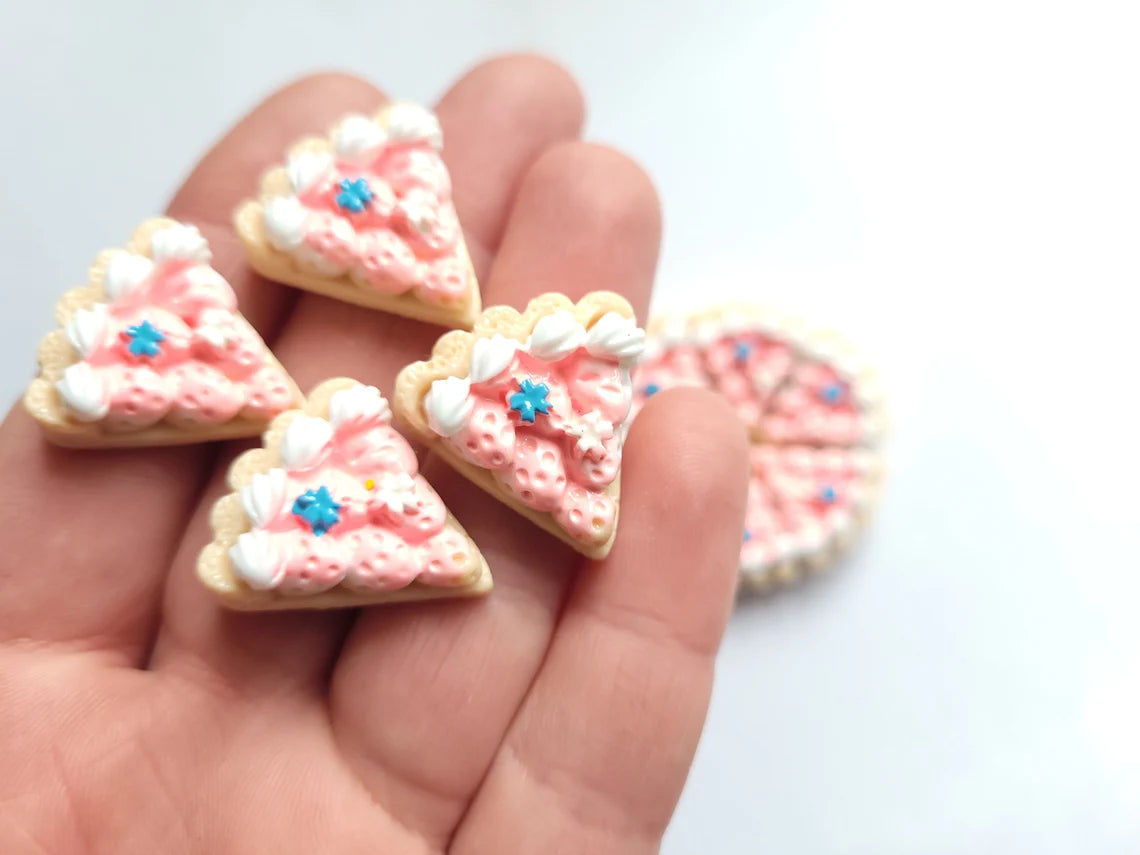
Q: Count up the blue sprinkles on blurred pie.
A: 5